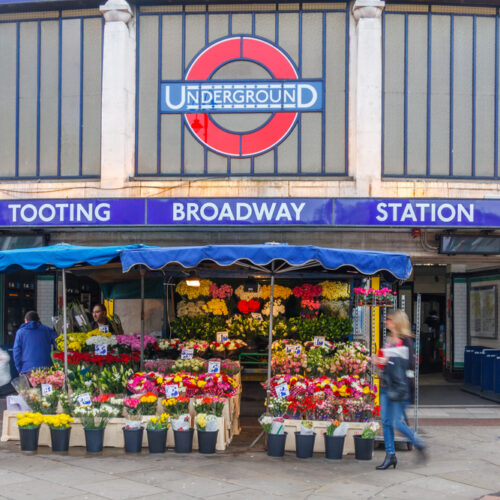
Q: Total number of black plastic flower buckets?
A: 11